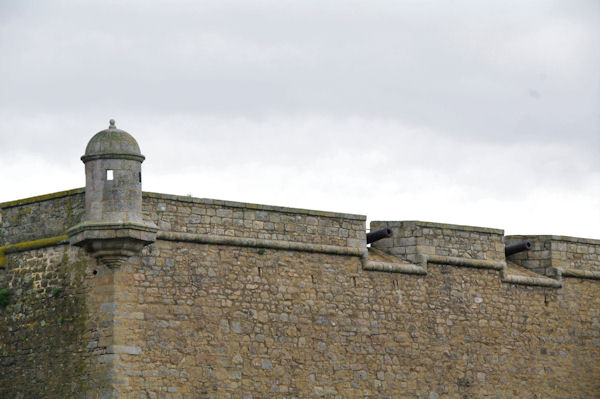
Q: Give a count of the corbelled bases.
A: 1